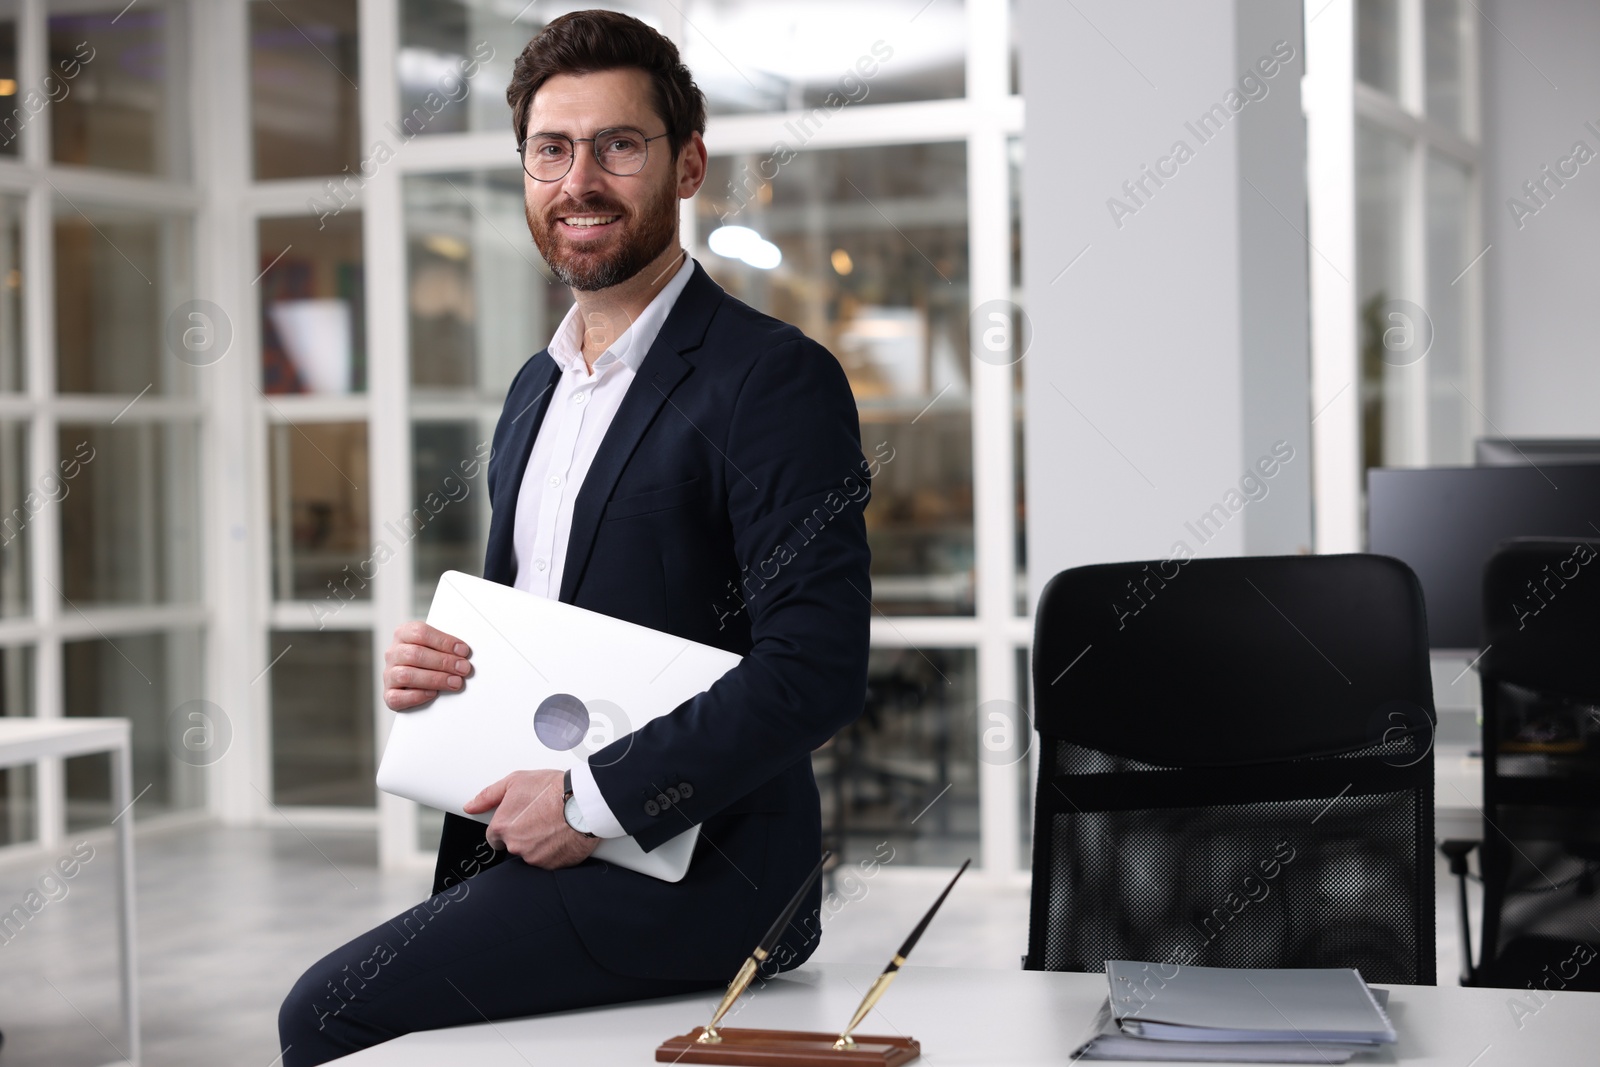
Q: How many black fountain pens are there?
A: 2